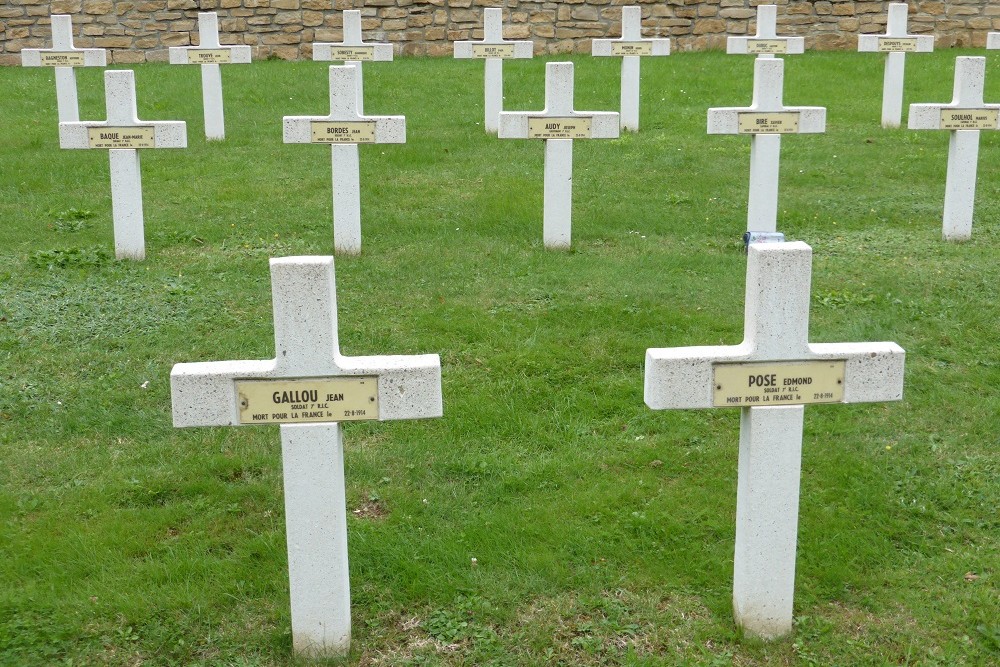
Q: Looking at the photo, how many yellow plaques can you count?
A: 14